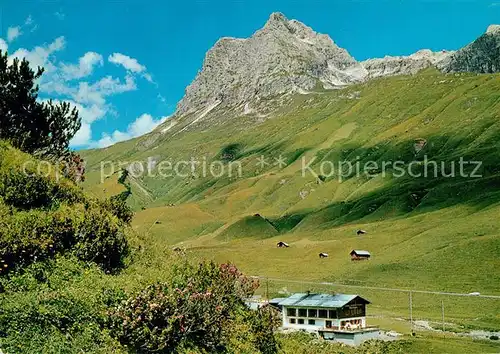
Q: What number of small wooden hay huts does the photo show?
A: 4